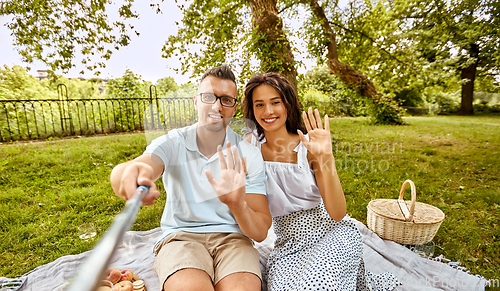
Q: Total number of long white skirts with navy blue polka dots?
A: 1